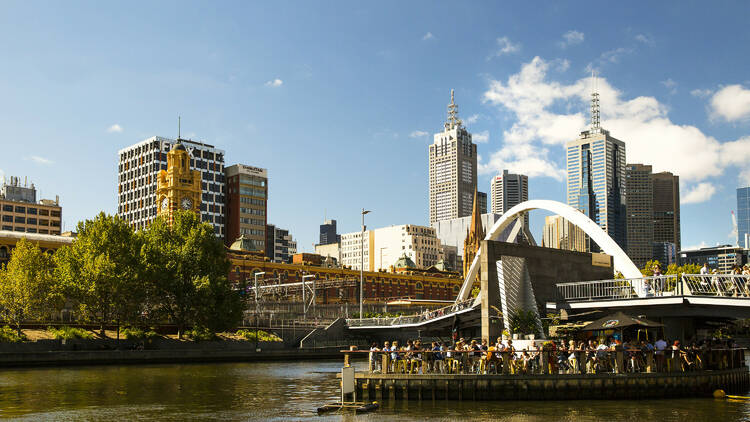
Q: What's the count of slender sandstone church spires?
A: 1